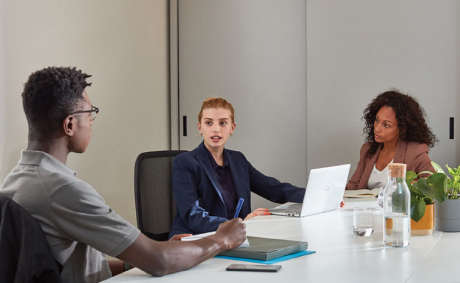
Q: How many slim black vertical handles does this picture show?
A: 2